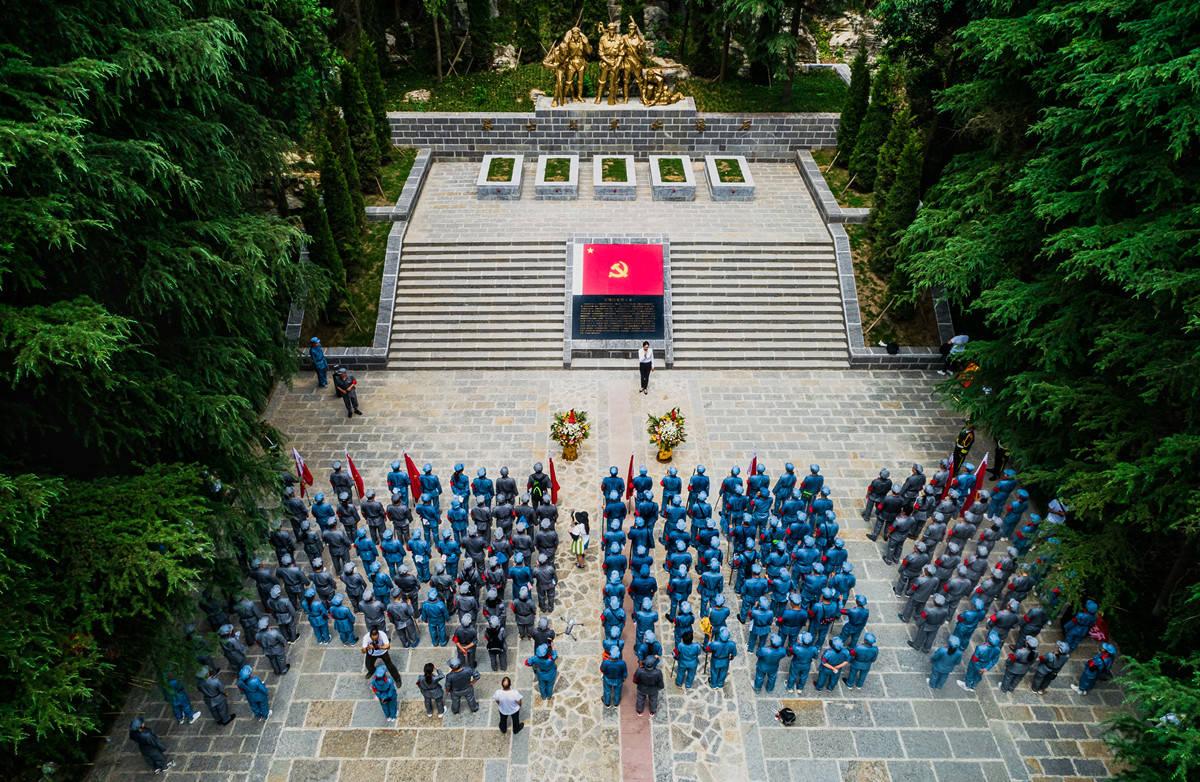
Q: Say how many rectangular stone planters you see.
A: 5